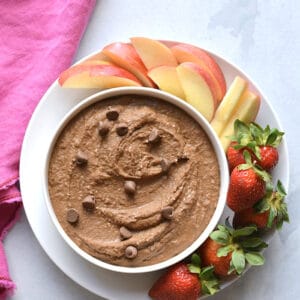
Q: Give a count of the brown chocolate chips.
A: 12